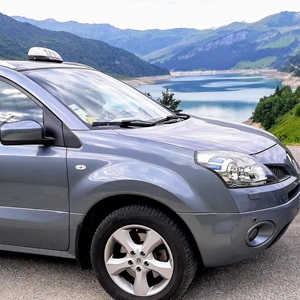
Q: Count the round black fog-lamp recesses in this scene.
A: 1